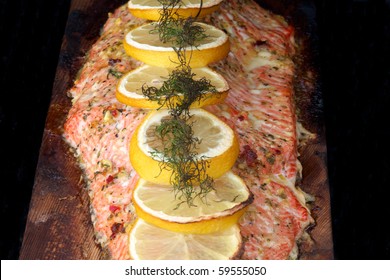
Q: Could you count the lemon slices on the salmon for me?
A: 6